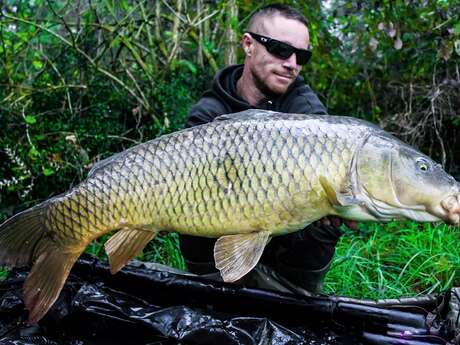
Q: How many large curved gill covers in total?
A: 1